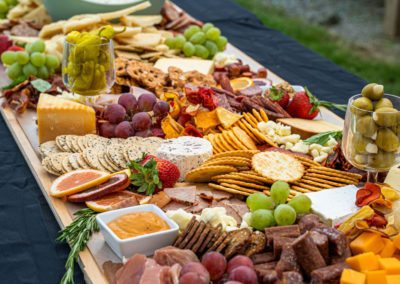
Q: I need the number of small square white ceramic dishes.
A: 1